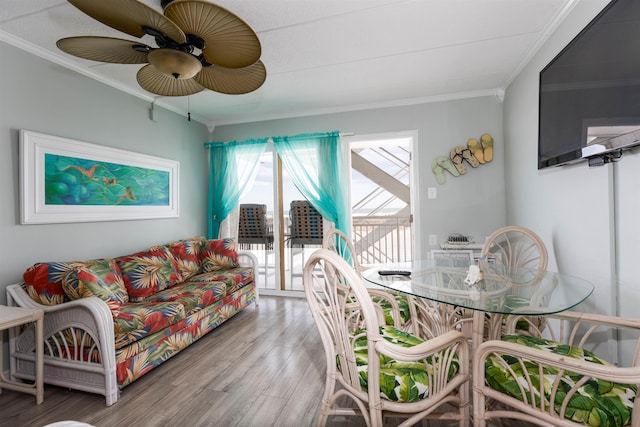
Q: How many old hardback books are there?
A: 0